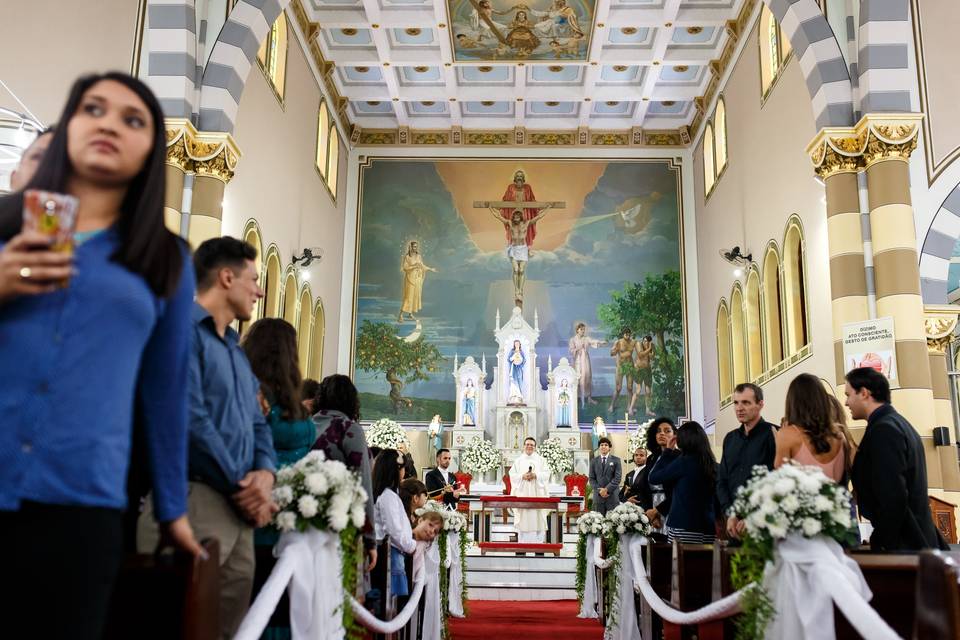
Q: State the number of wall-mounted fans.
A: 2